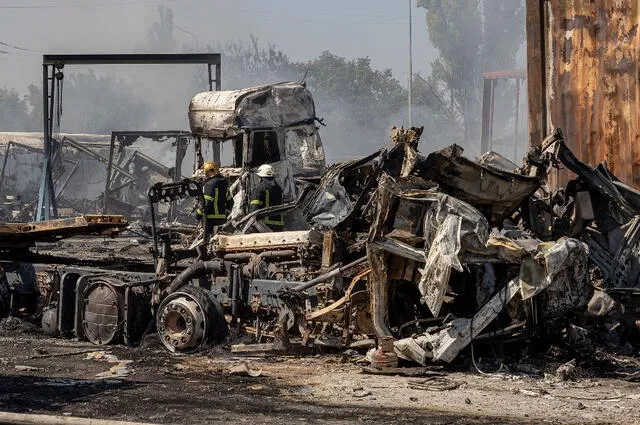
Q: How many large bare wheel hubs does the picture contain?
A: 1